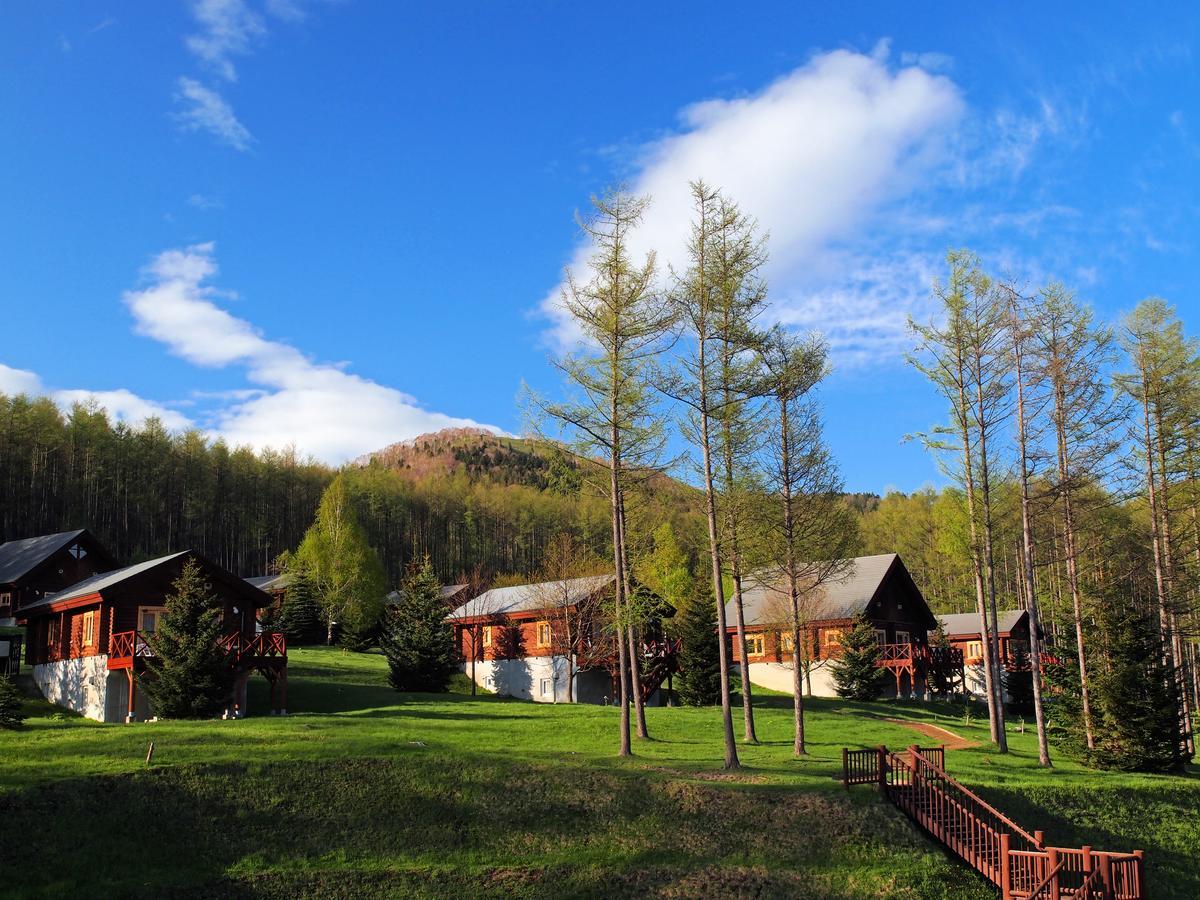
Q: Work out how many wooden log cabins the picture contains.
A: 7